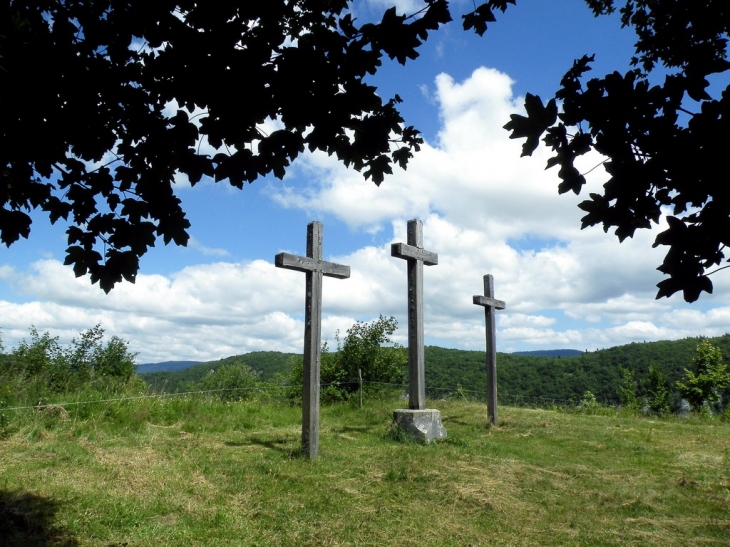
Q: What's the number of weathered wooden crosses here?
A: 3